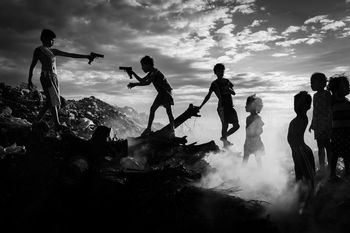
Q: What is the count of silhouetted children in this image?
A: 7